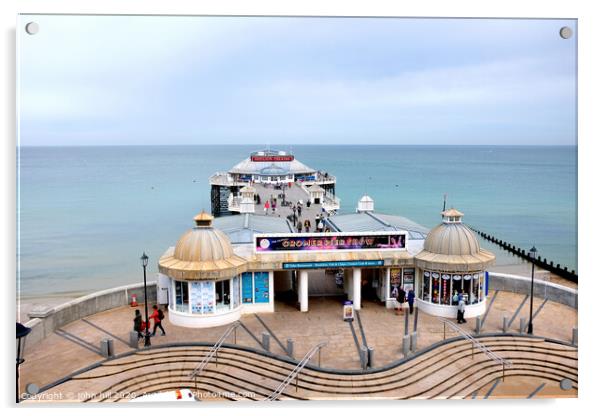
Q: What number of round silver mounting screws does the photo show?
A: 4